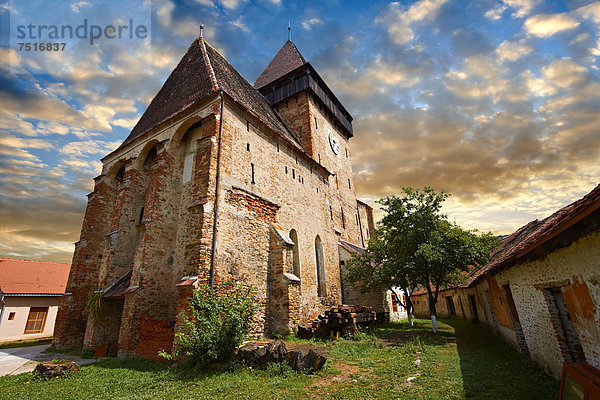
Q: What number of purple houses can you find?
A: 0